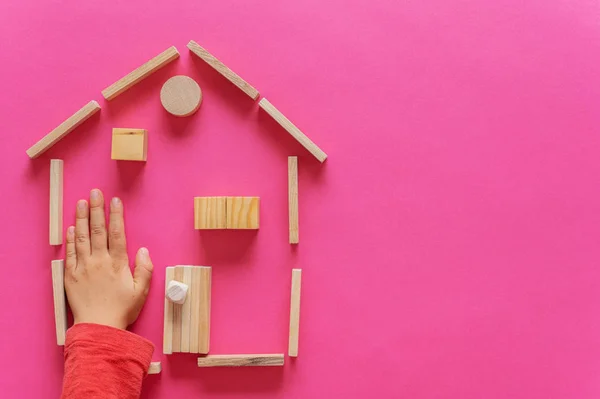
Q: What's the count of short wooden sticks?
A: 15